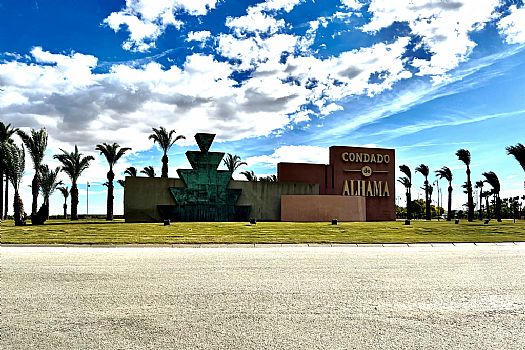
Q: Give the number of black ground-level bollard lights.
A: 6